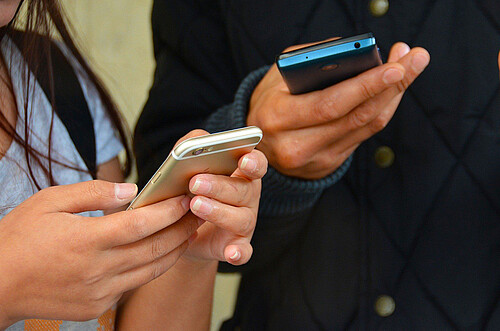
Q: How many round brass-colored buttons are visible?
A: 3